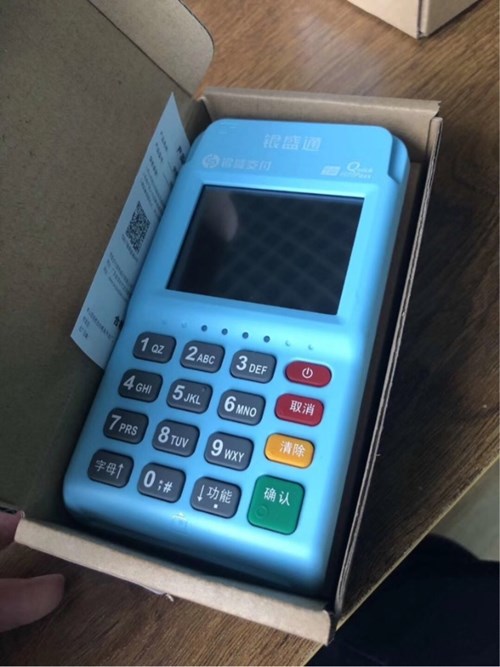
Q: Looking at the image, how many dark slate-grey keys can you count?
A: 12